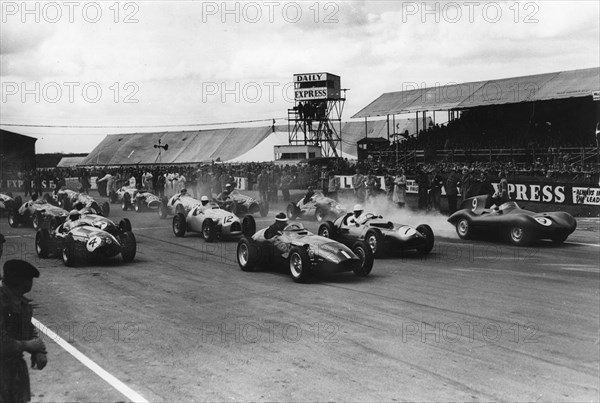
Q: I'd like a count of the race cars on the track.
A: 15